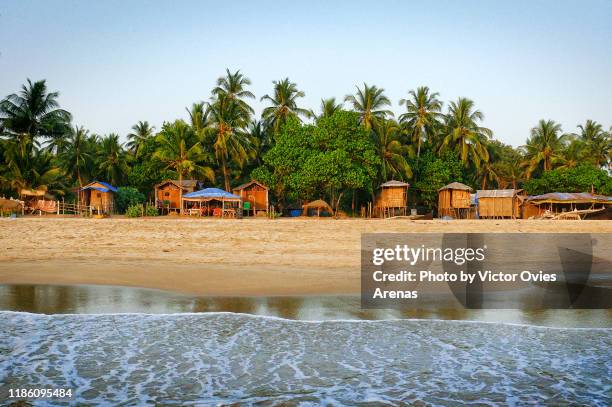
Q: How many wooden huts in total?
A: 6